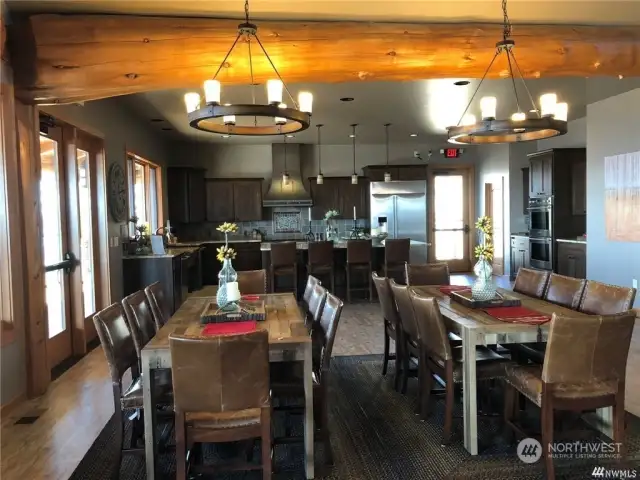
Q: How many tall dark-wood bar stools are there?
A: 4